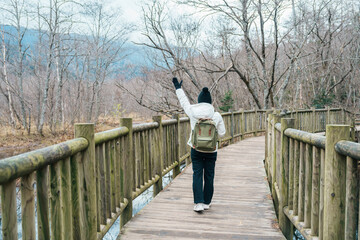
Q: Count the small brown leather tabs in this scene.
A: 2